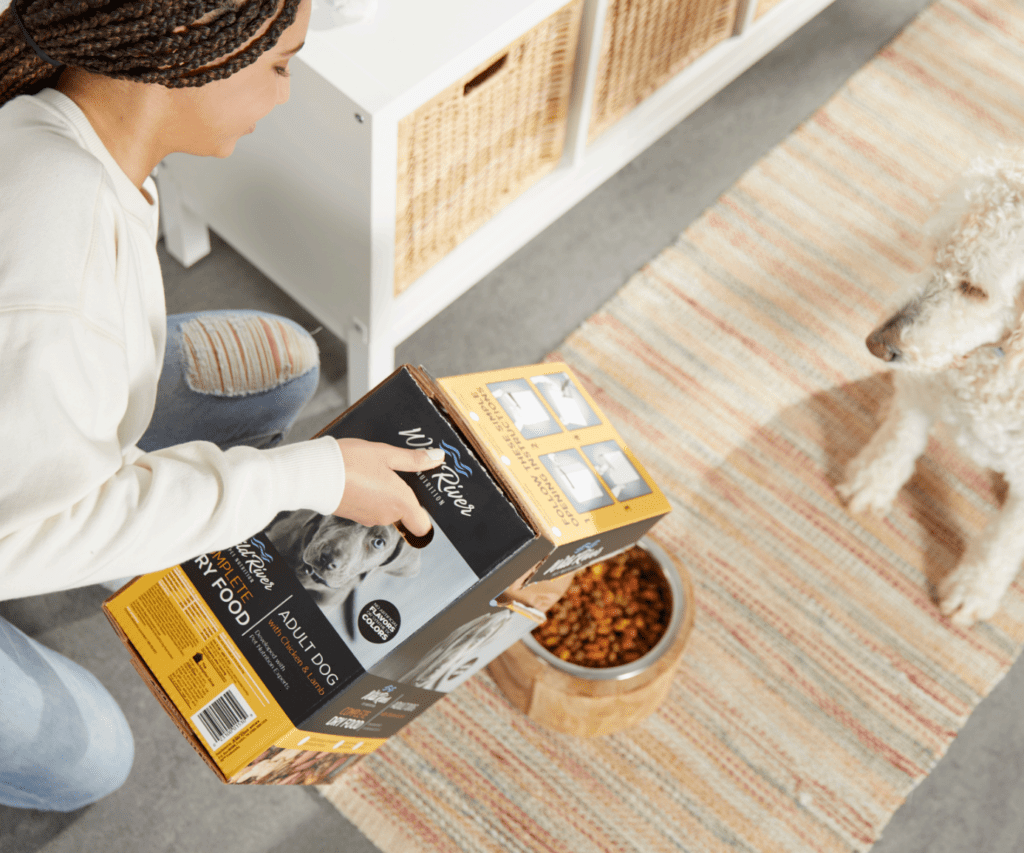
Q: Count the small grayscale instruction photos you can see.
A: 4